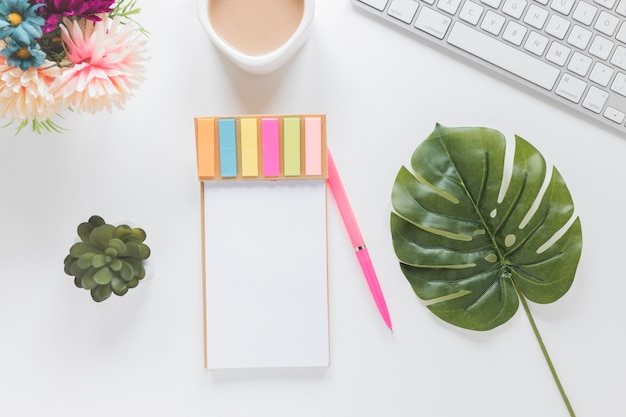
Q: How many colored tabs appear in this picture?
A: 6